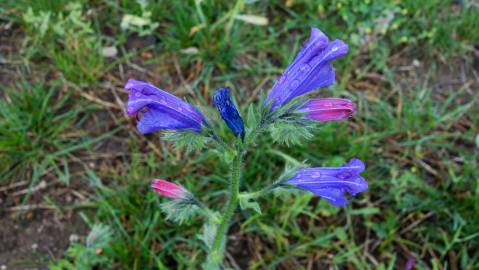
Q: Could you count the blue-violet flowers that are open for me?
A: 3